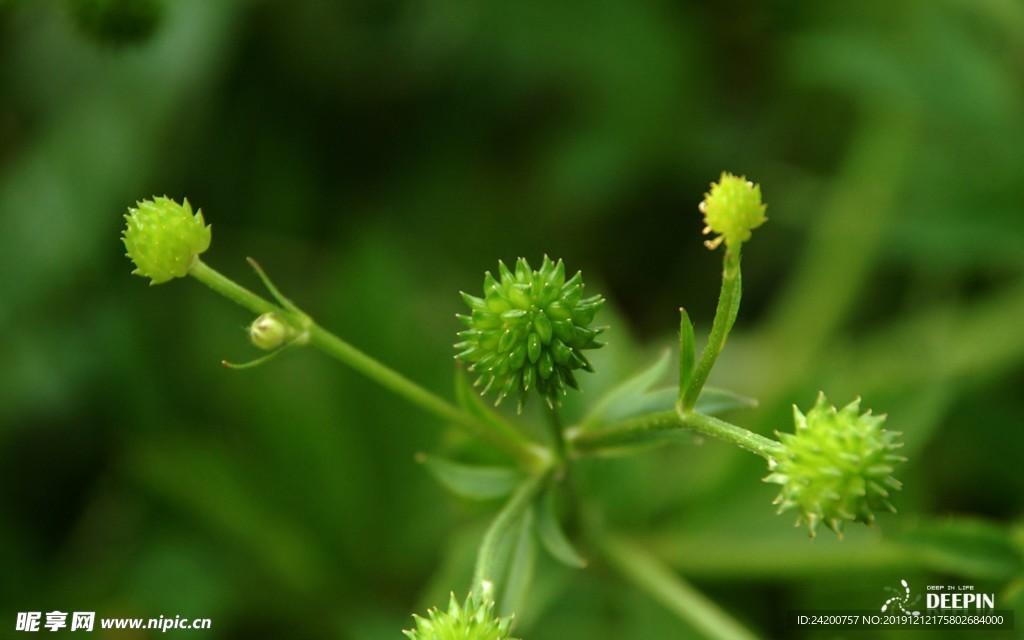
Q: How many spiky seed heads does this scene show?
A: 5